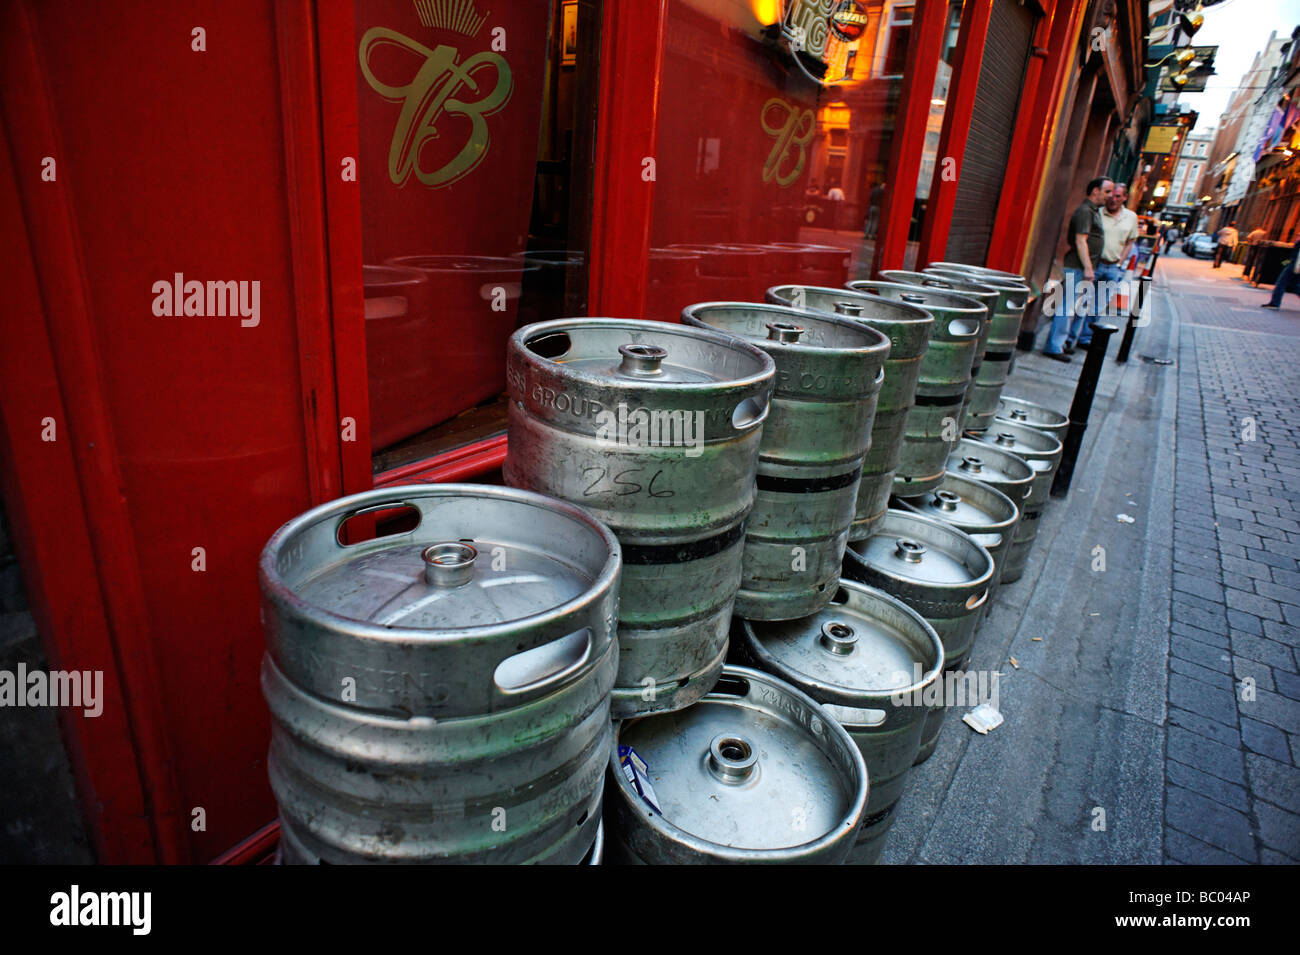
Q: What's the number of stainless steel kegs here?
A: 15